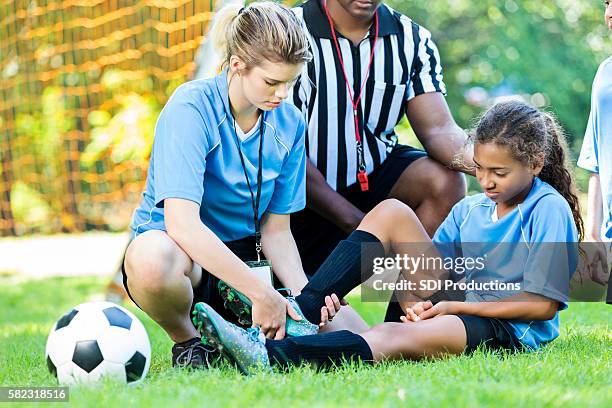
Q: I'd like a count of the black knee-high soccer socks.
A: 2